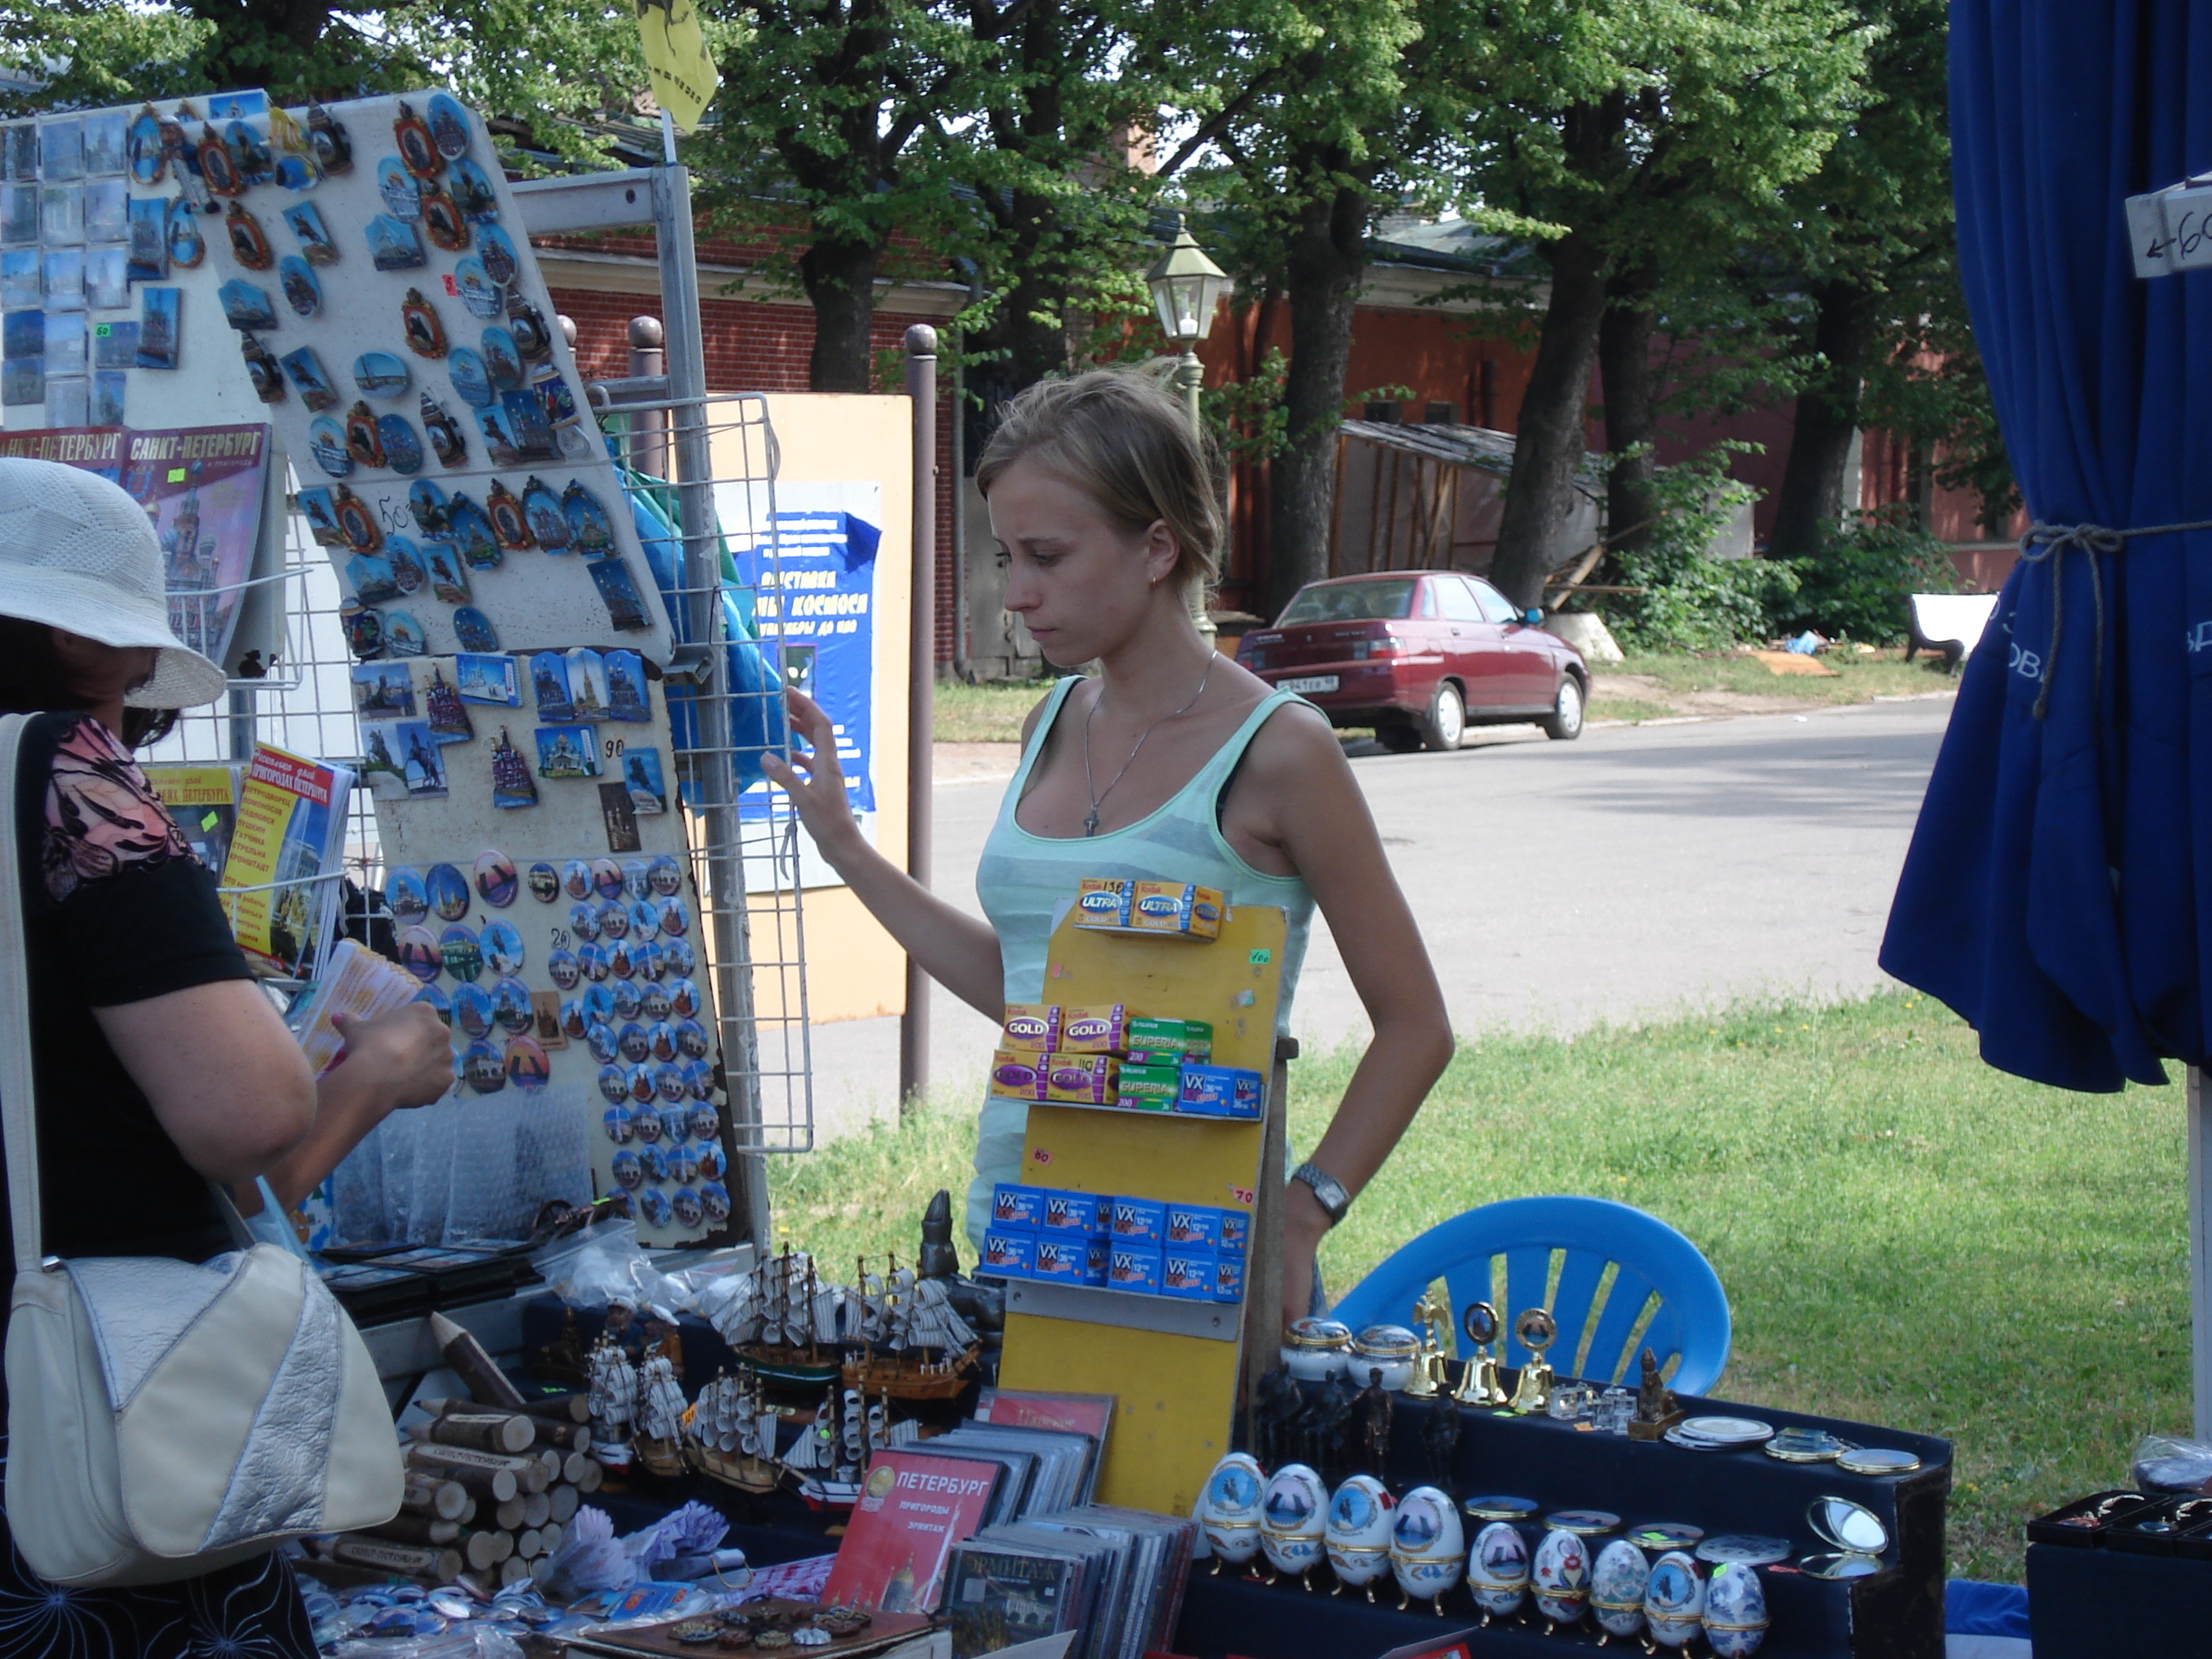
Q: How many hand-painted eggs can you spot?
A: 9